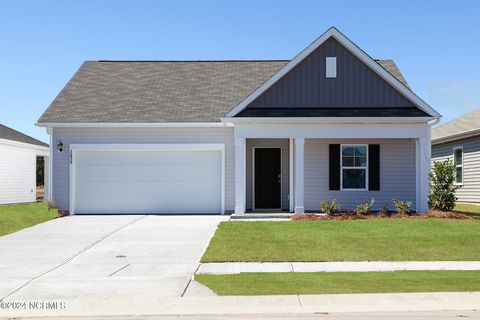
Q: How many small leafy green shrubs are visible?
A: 3